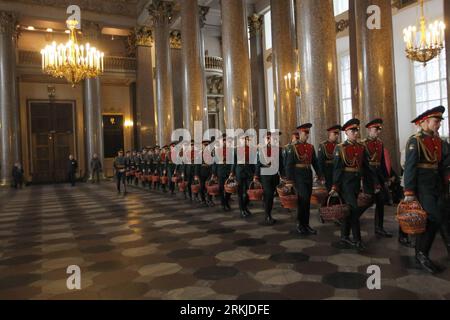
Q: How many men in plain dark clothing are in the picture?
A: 3